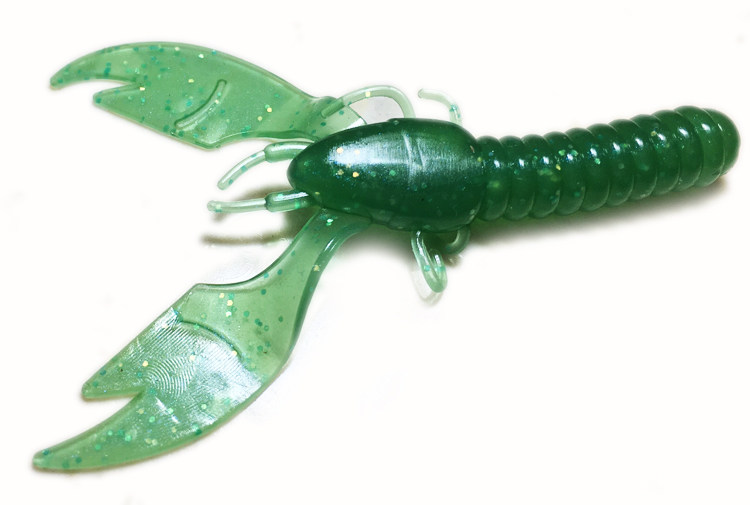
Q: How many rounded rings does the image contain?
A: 11